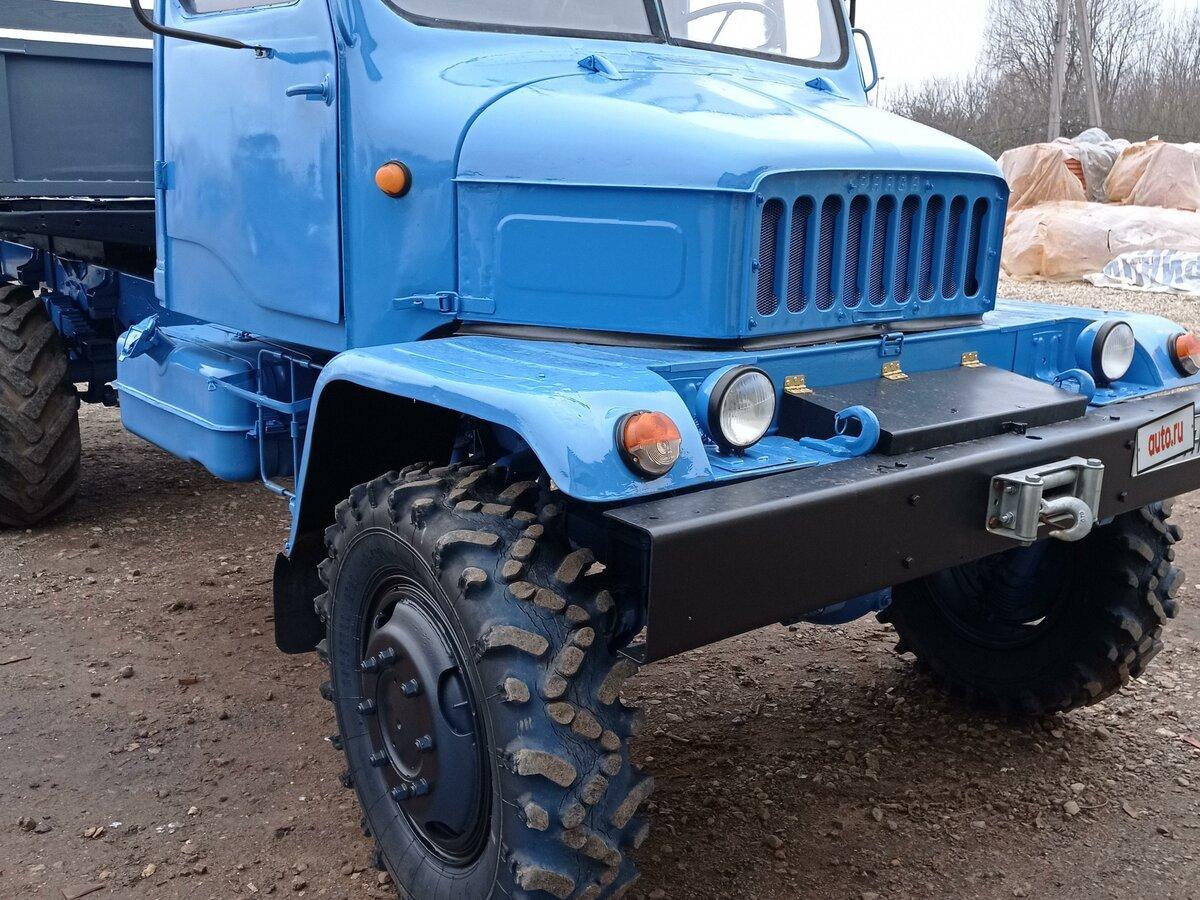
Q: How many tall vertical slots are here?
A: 9